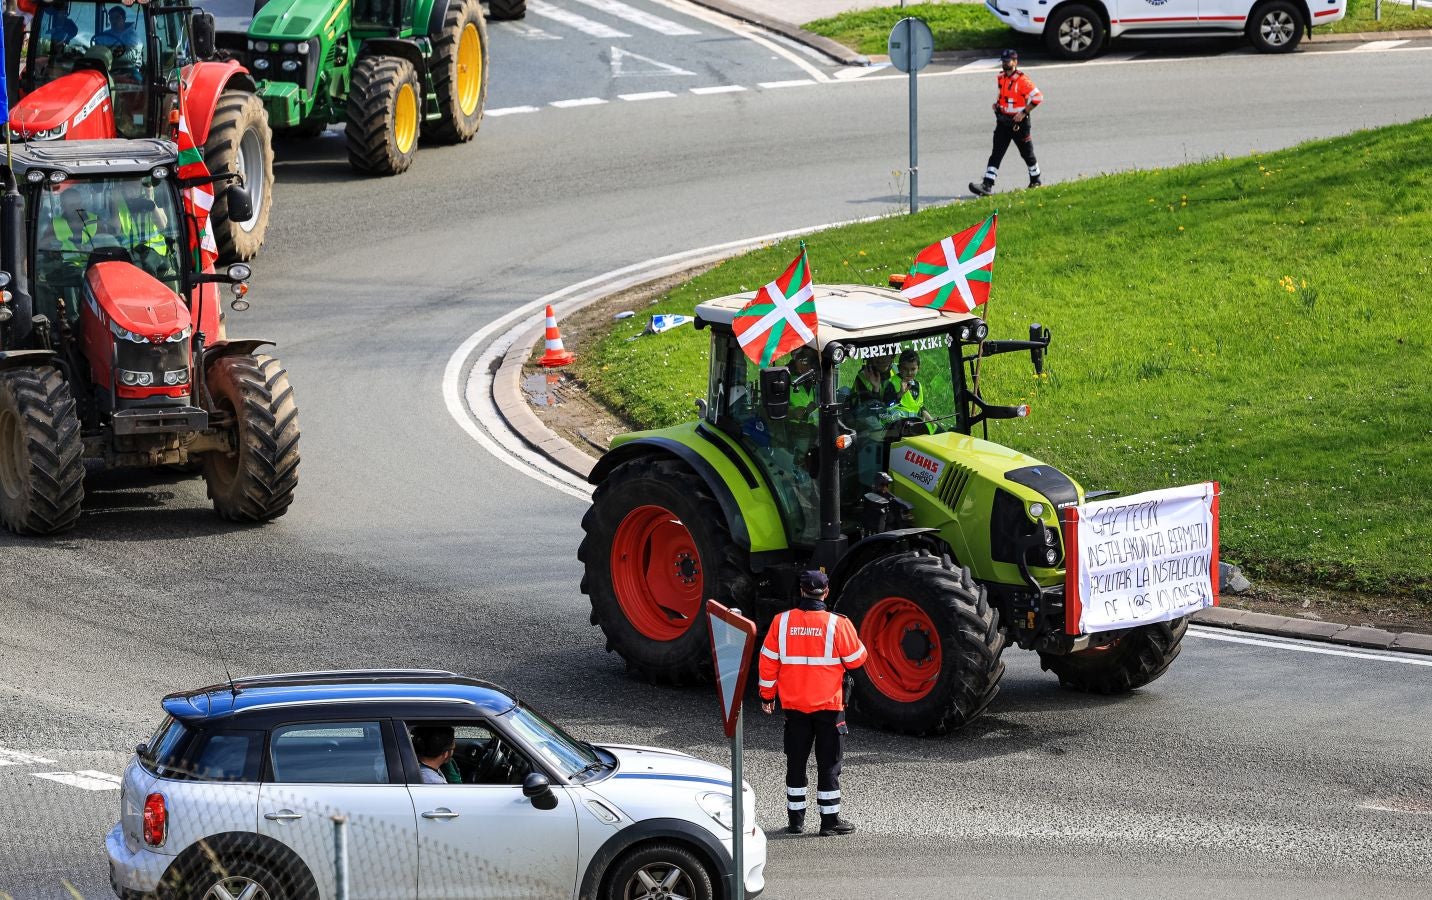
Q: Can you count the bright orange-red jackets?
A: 2